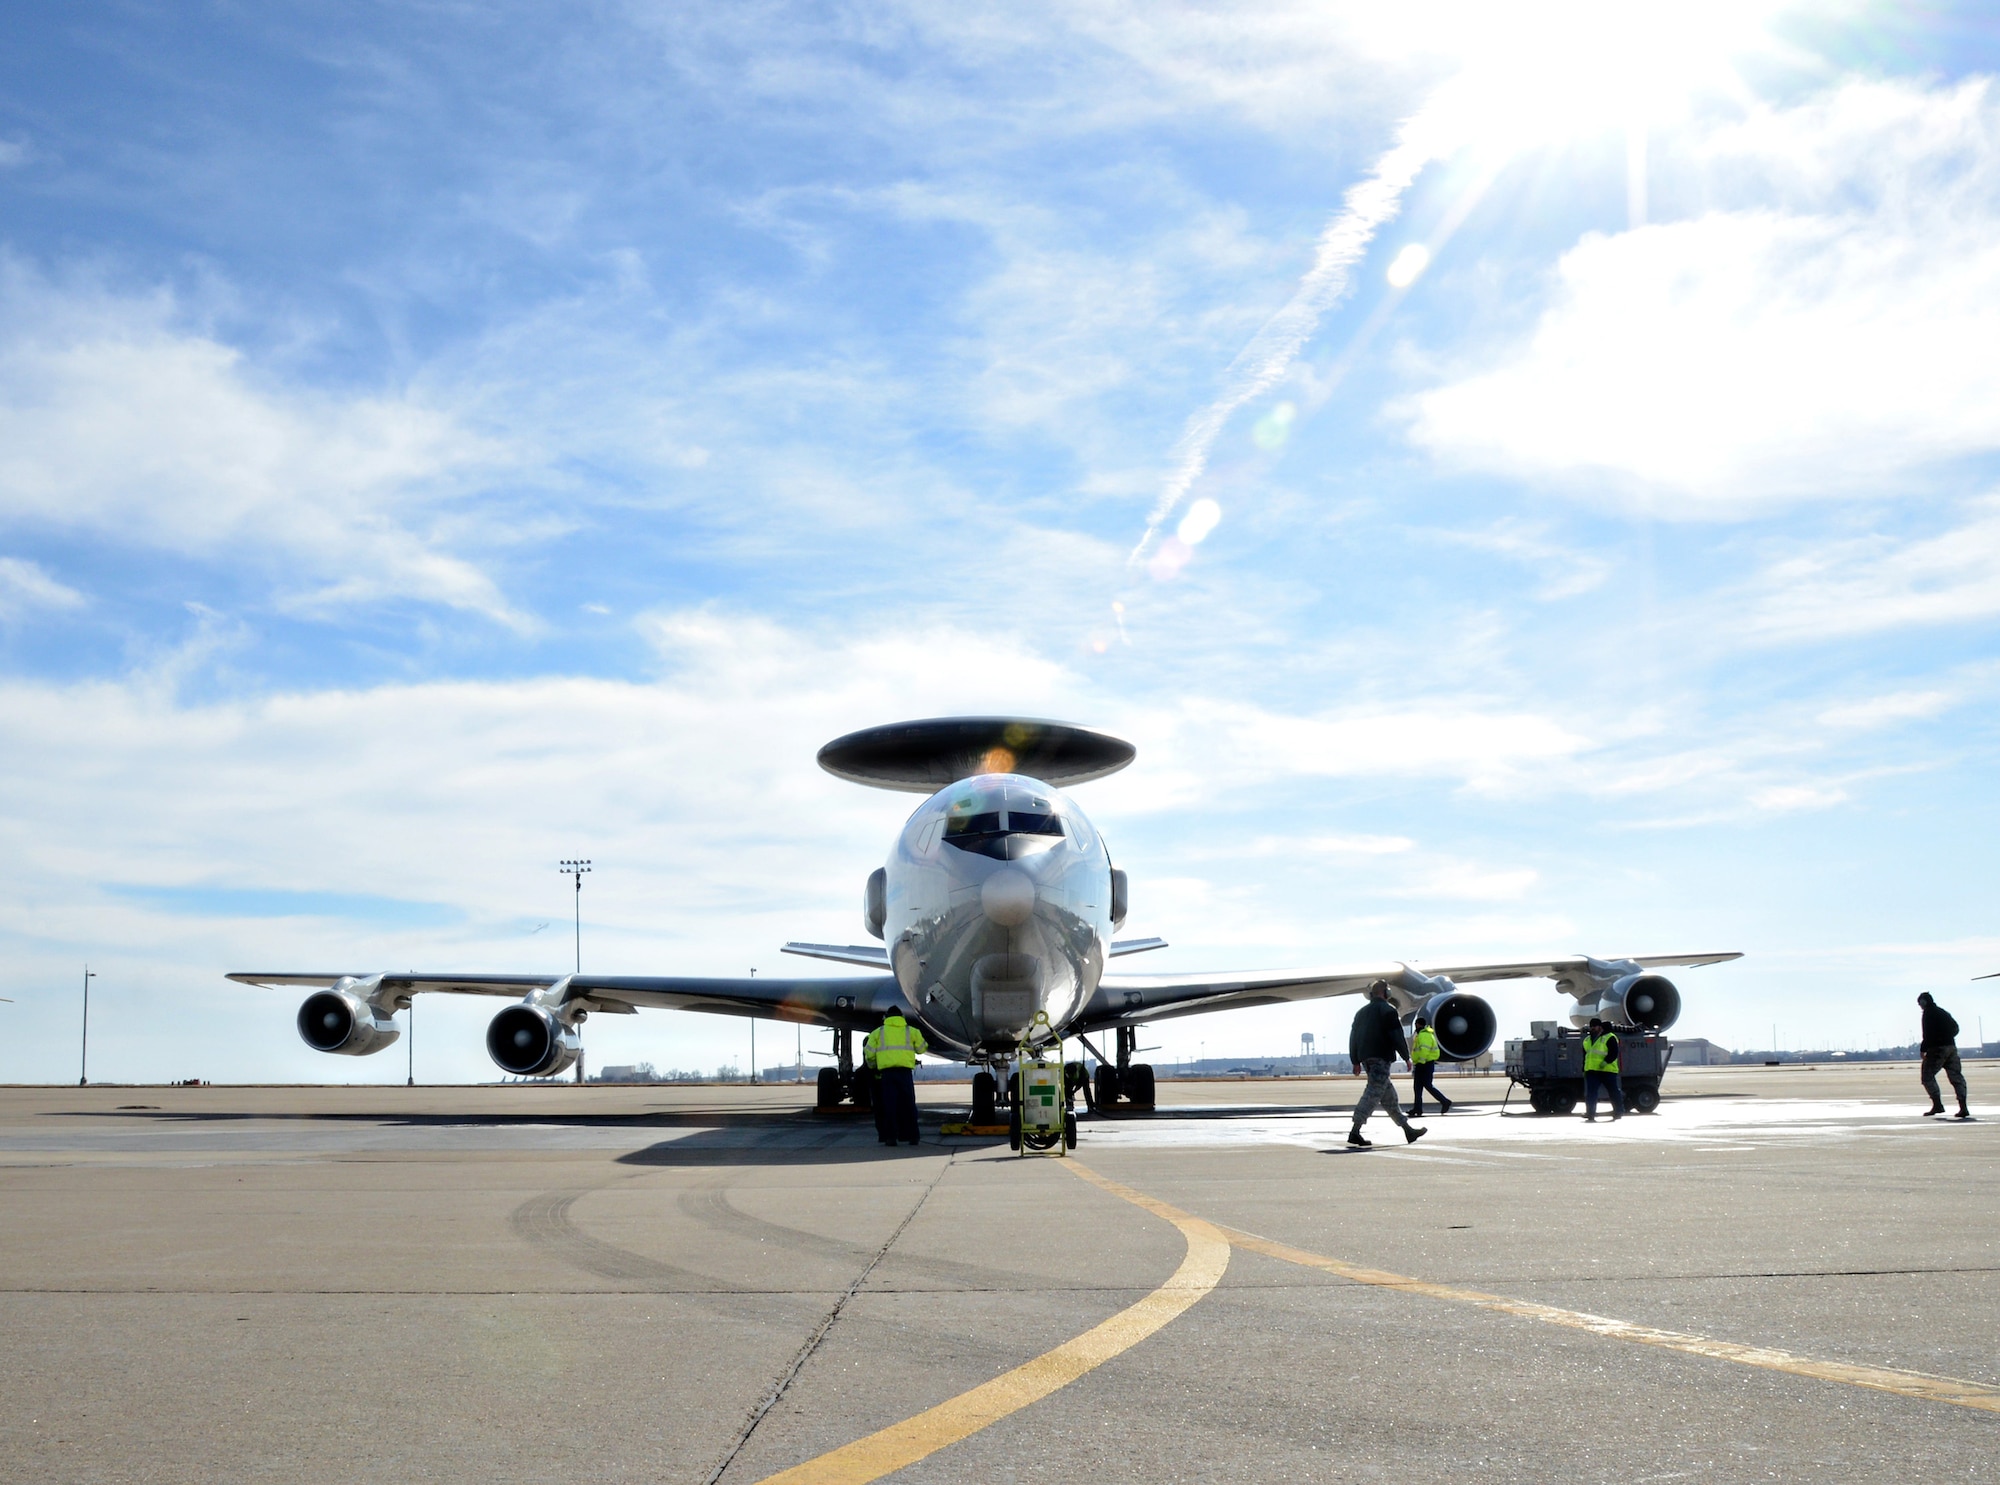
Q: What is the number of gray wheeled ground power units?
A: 1